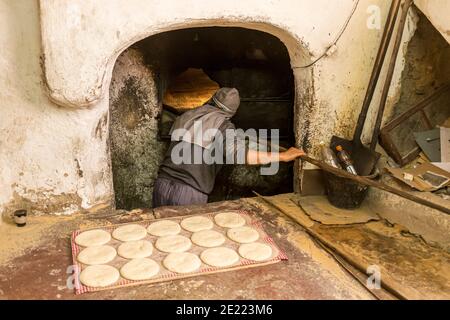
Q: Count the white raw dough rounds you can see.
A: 15